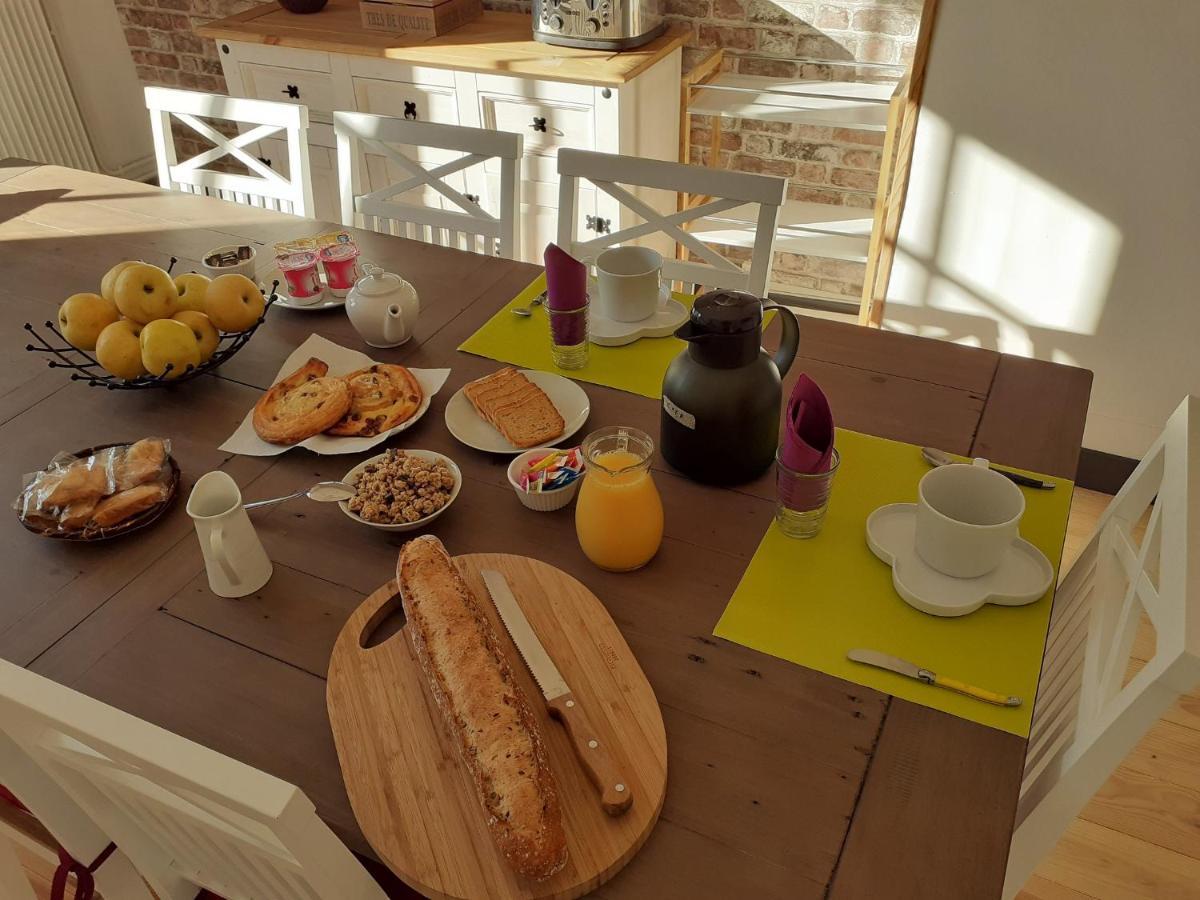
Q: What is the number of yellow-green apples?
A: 8